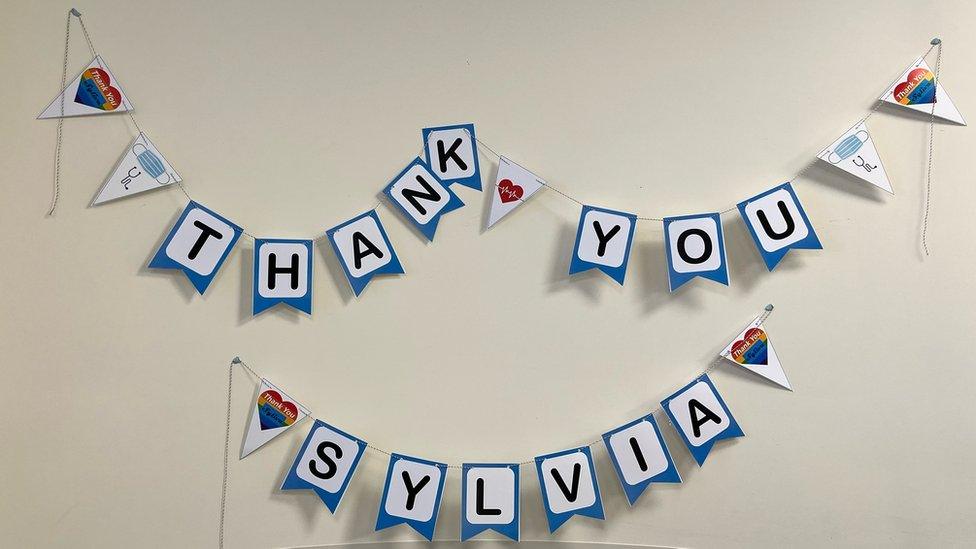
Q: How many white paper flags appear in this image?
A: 7